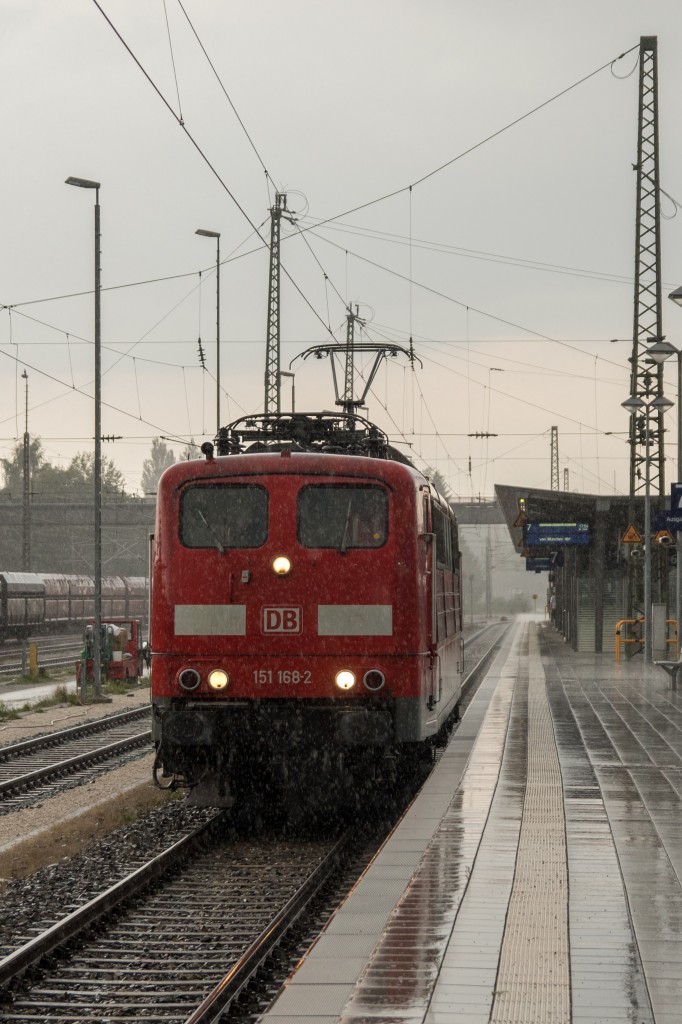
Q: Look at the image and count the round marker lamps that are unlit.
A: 2